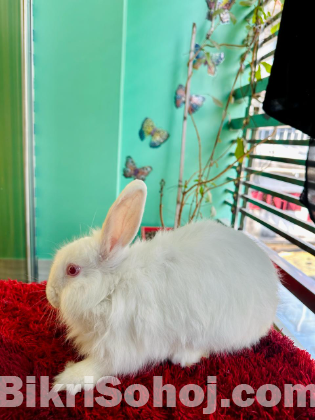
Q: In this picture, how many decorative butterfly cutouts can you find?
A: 5